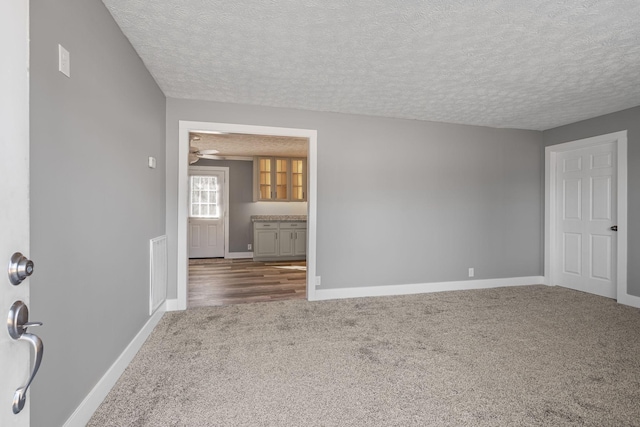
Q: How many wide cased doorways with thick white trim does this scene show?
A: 1